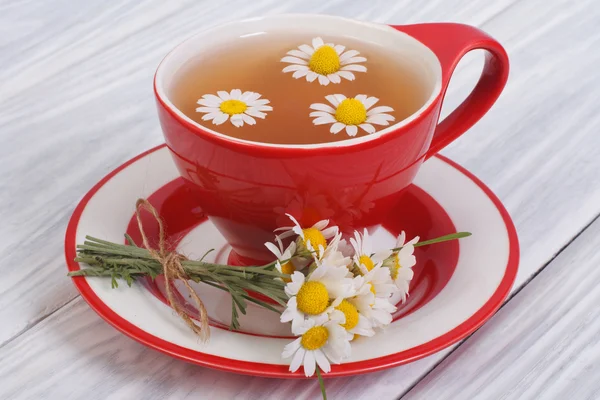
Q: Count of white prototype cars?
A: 0